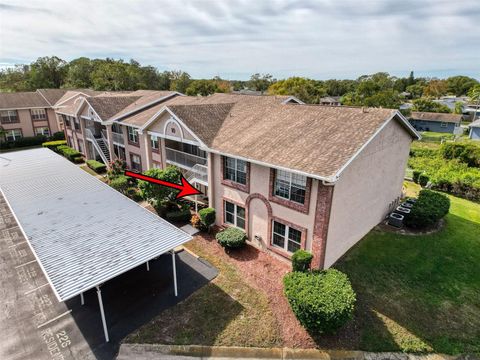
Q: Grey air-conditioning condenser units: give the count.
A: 4